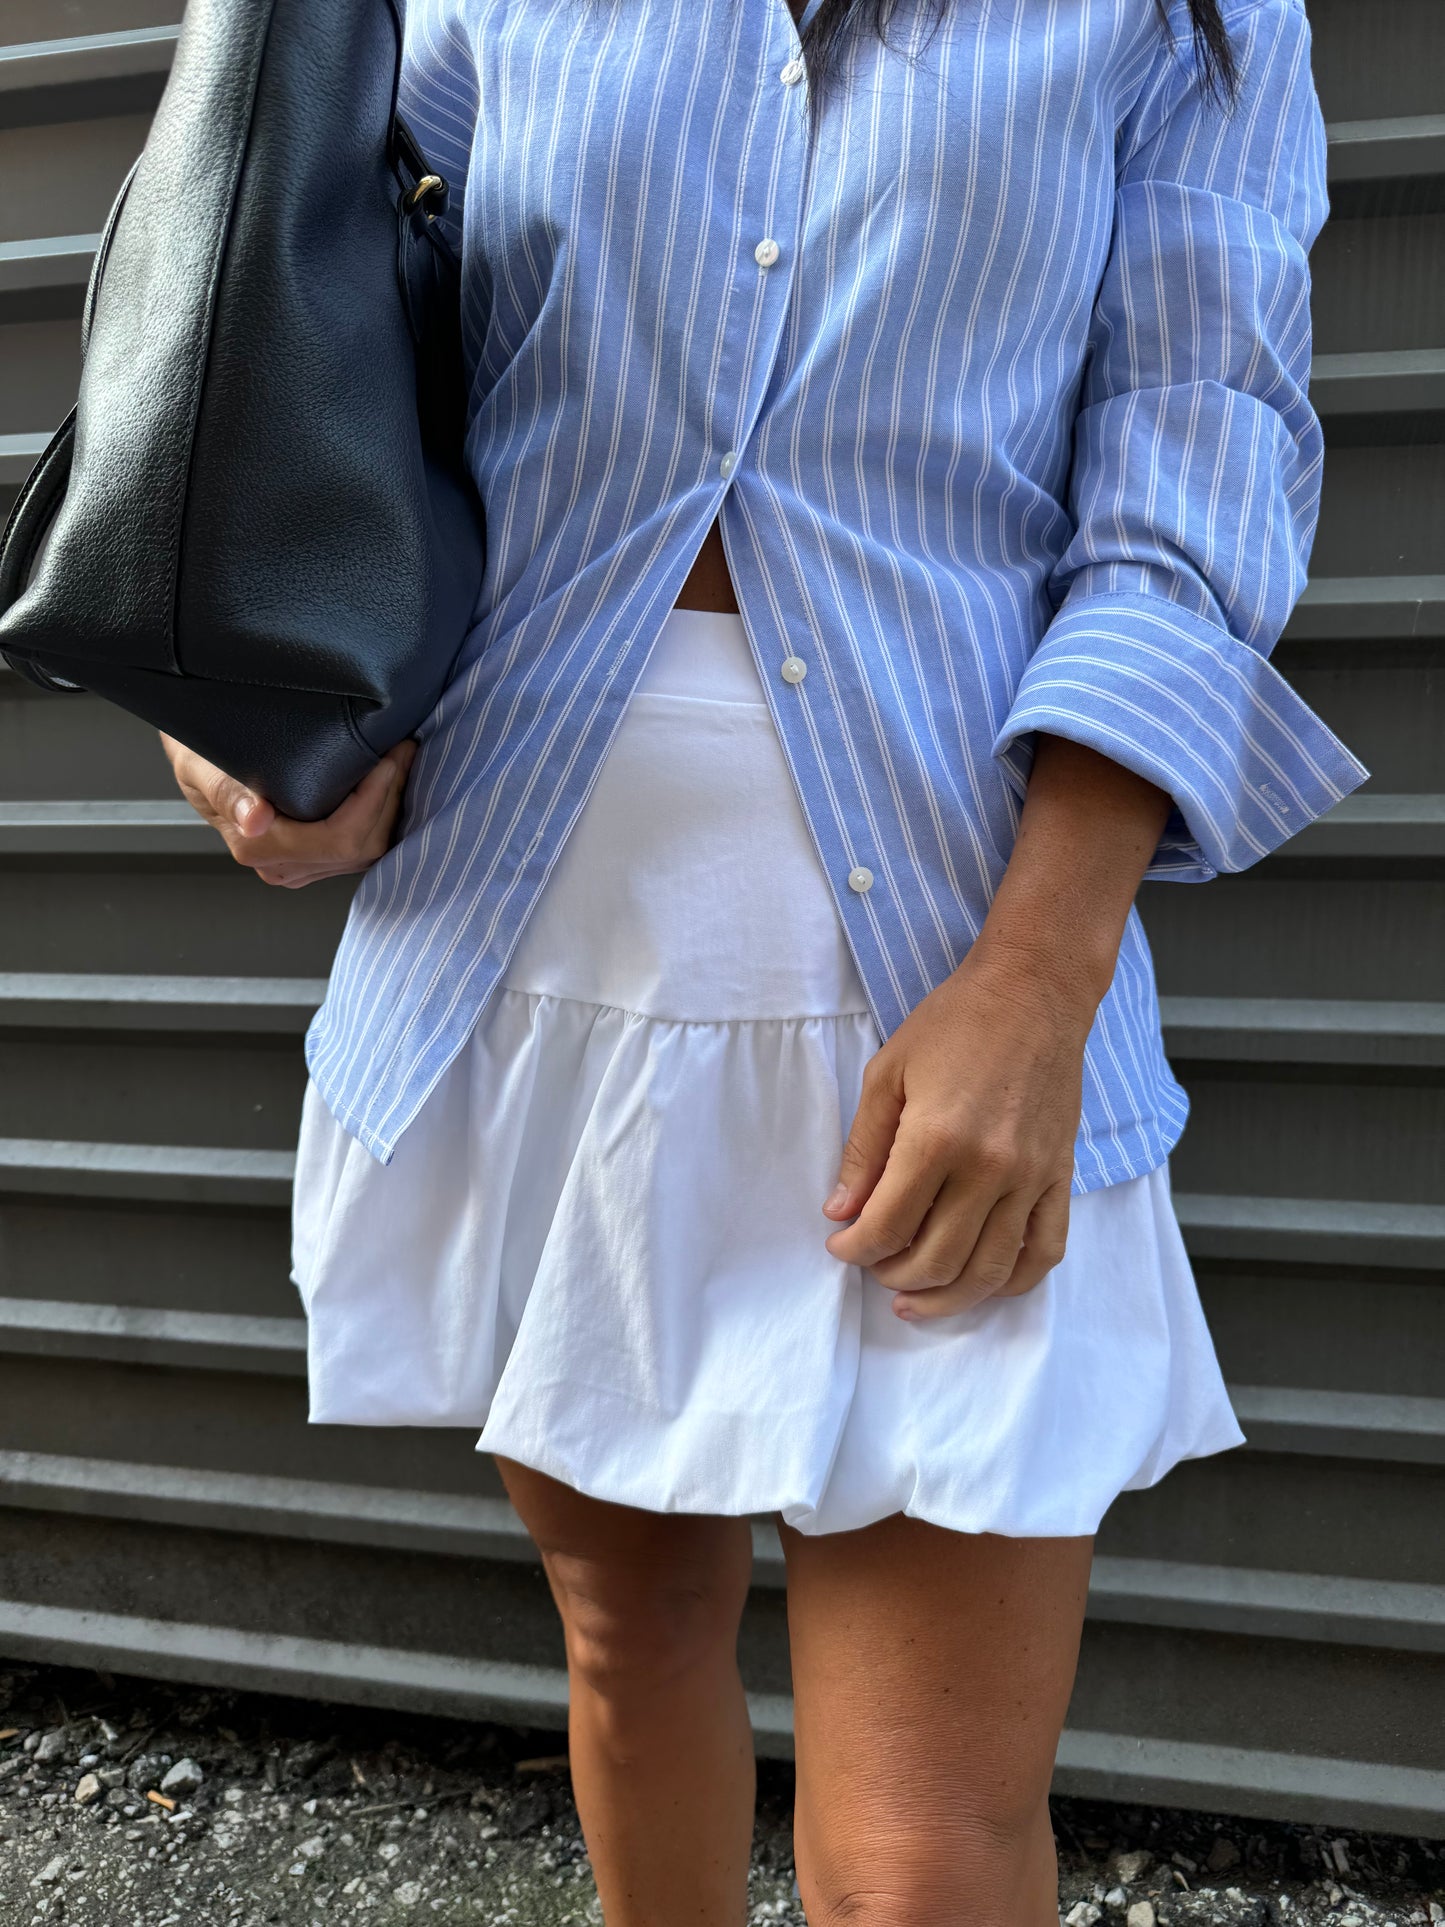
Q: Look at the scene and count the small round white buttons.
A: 5